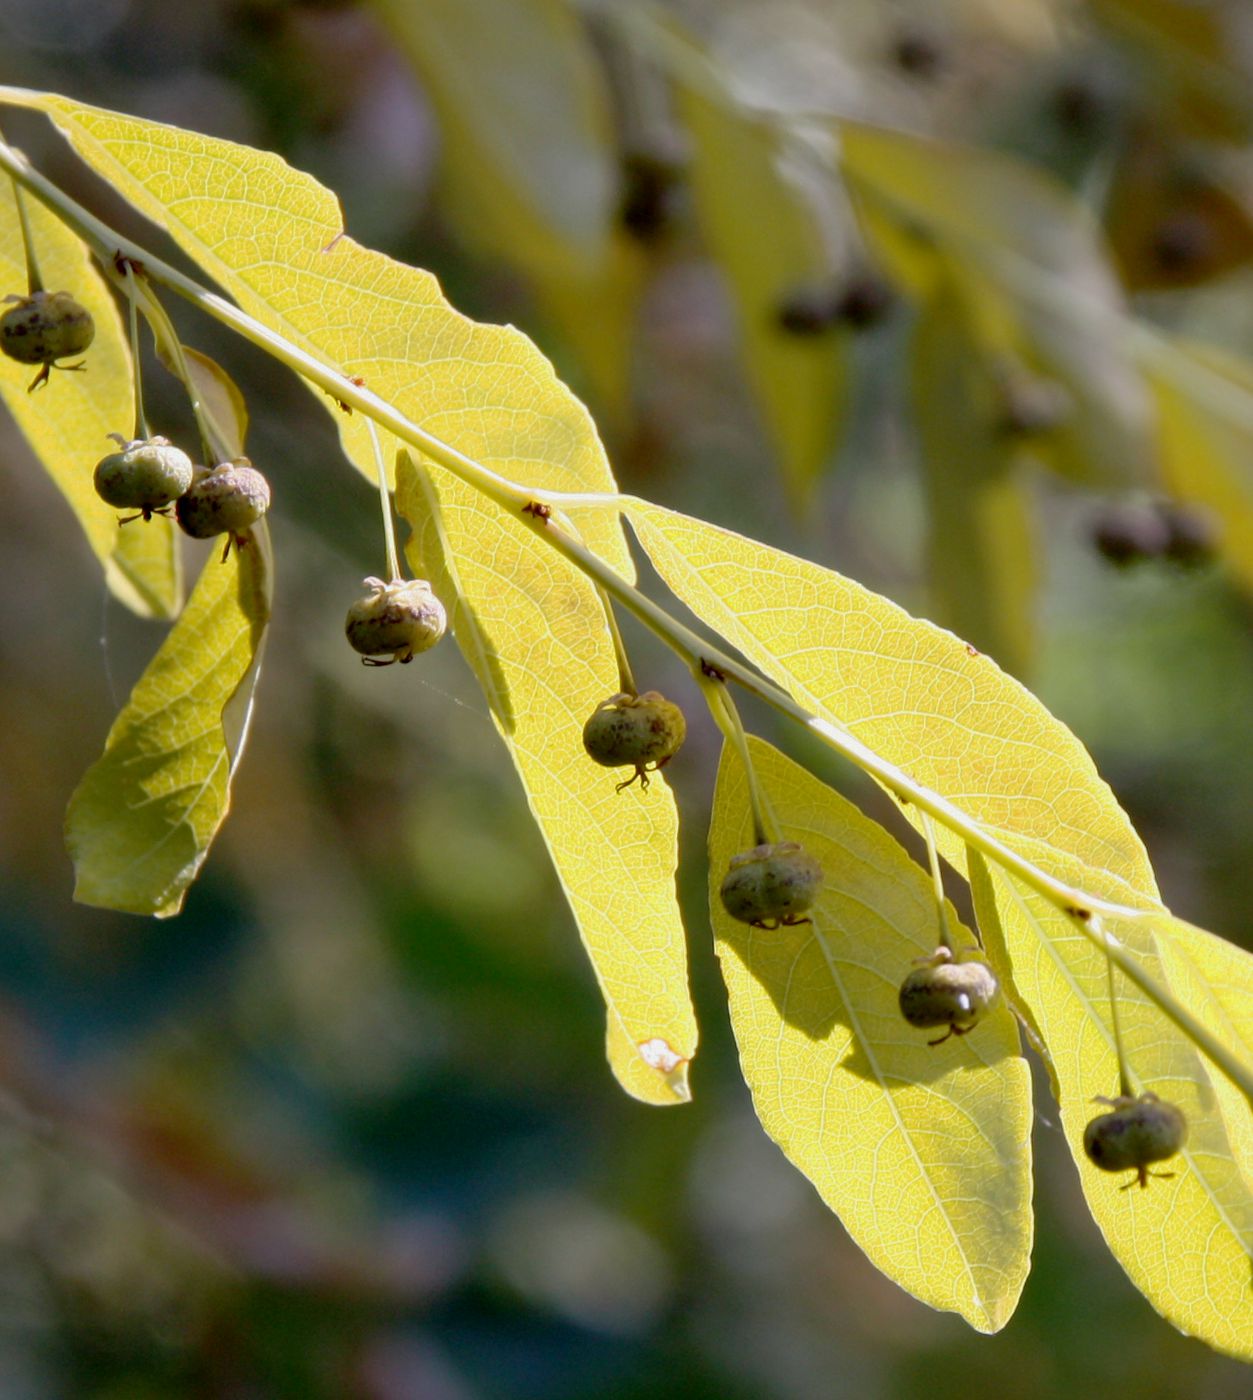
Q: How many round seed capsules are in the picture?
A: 8